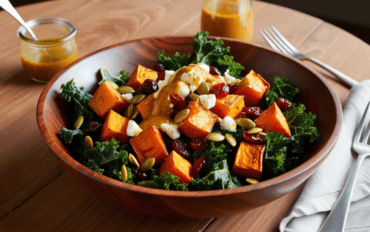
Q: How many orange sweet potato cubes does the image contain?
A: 11